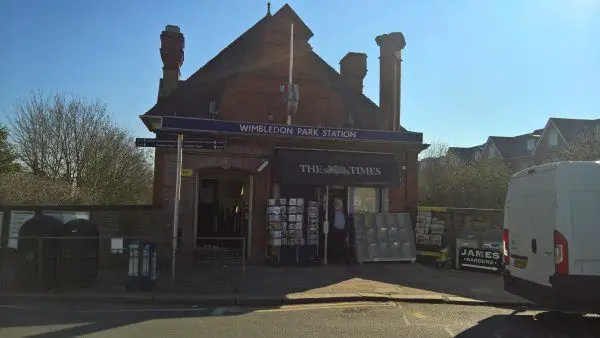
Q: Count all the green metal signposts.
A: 0